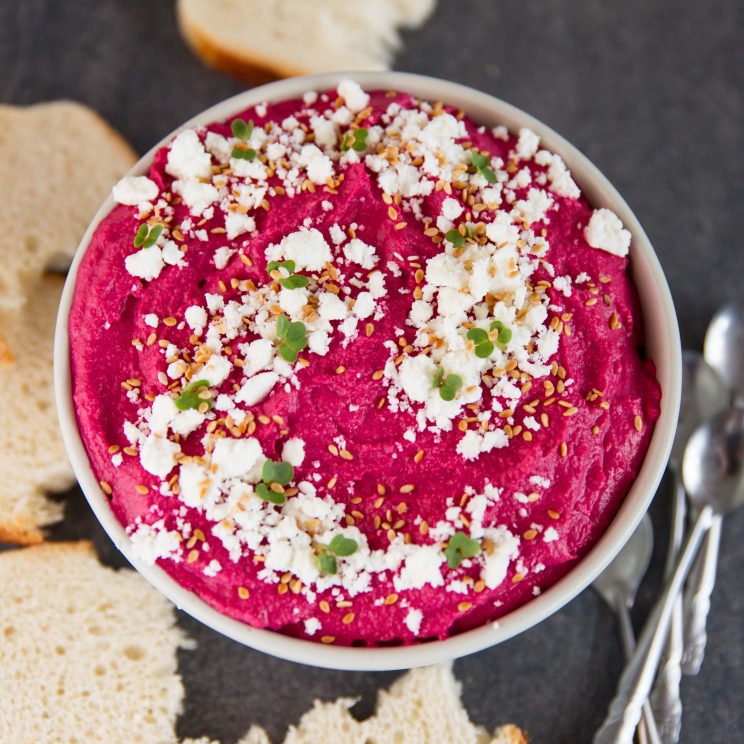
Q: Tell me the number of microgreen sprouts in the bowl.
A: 13